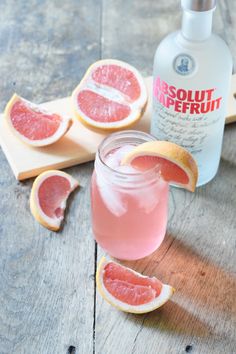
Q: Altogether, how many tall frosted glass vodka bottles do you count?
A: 1